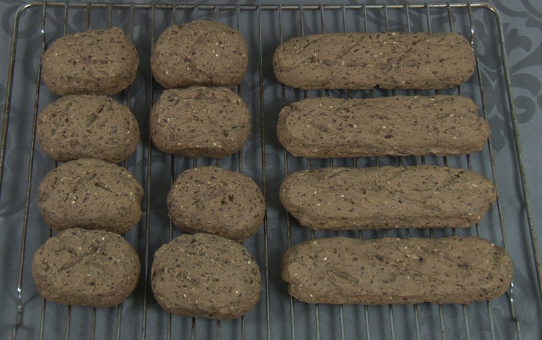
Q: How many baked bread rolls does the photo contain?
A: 12